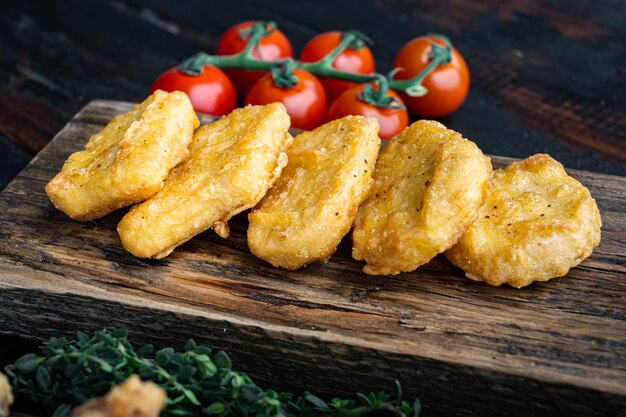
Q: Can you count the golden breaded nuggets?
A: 5